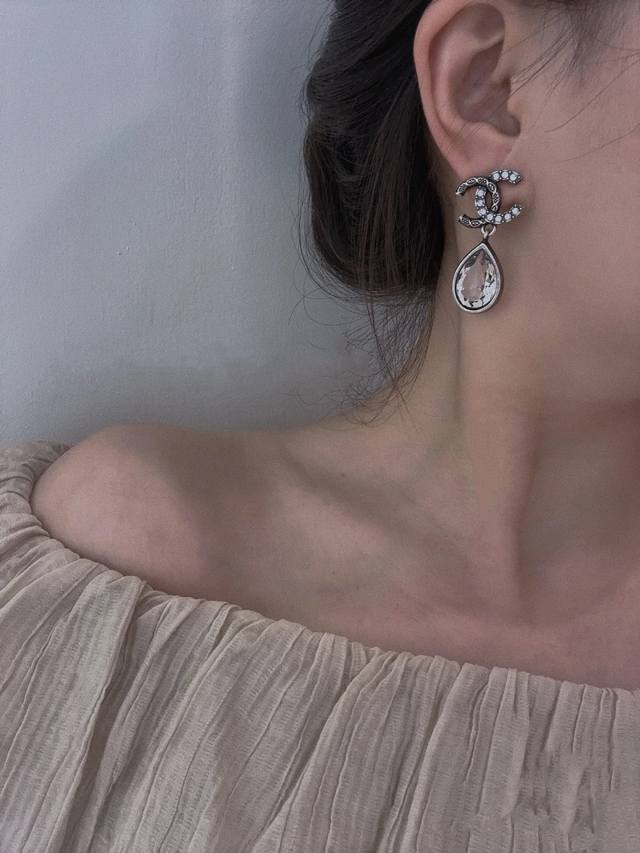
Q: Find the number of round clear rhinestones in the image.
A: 10